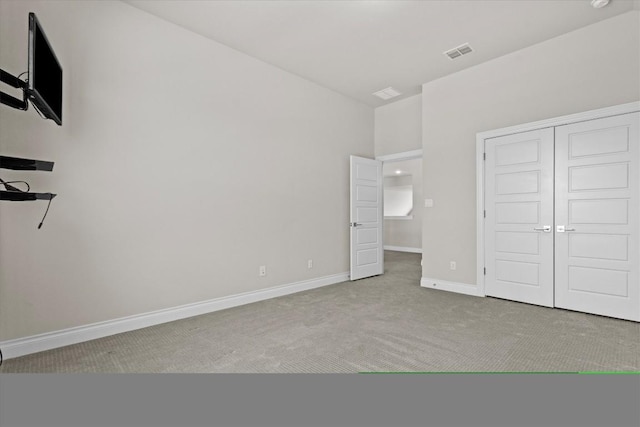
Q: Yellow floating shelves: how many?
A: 0